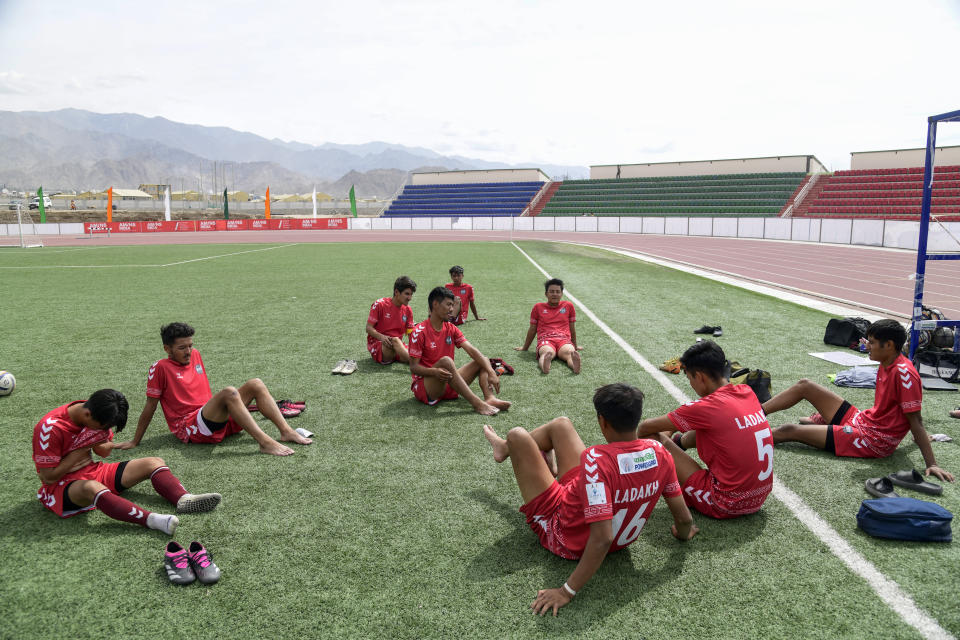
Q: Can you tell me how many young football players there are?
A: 9